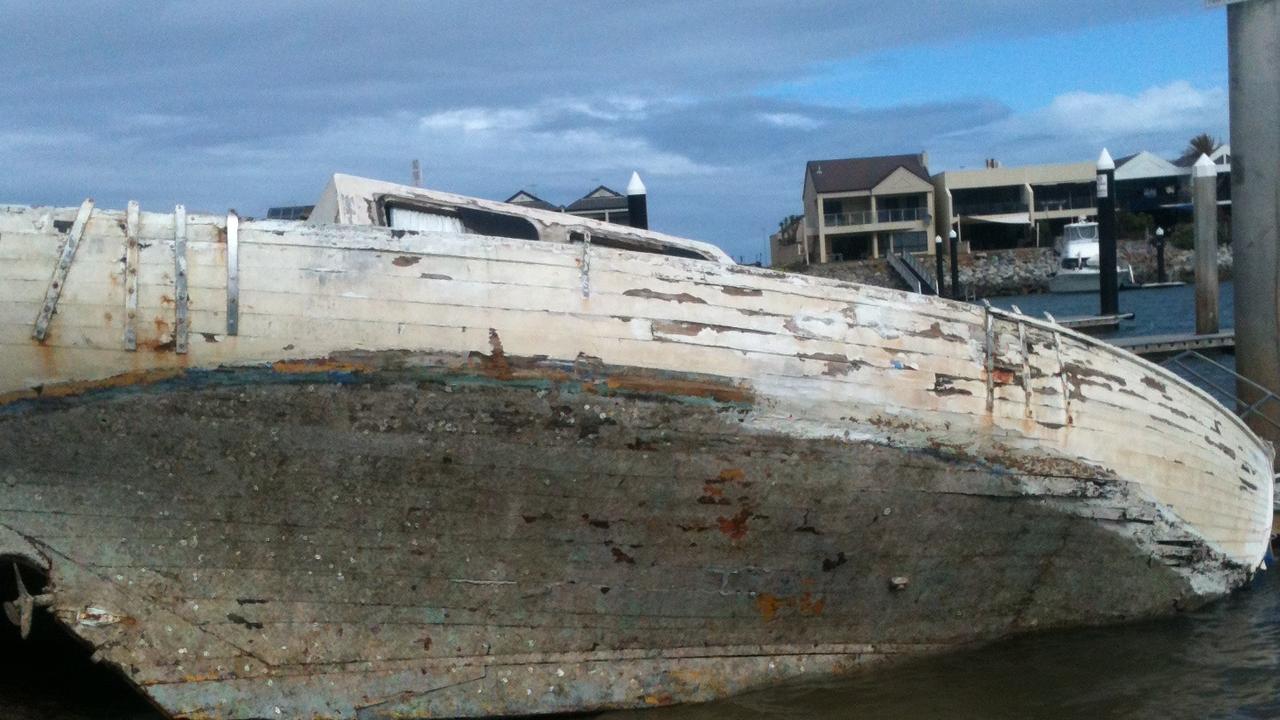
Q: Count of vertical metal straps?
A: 8